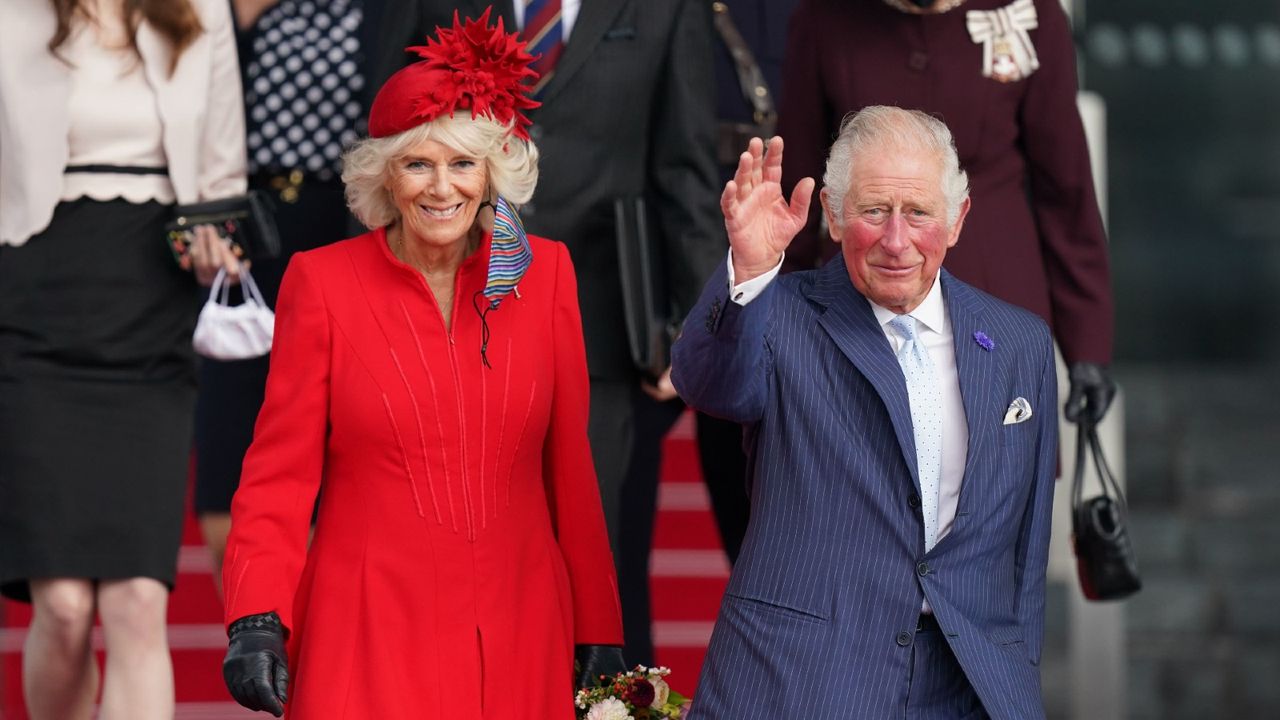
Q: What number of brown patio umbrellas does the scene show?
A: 0